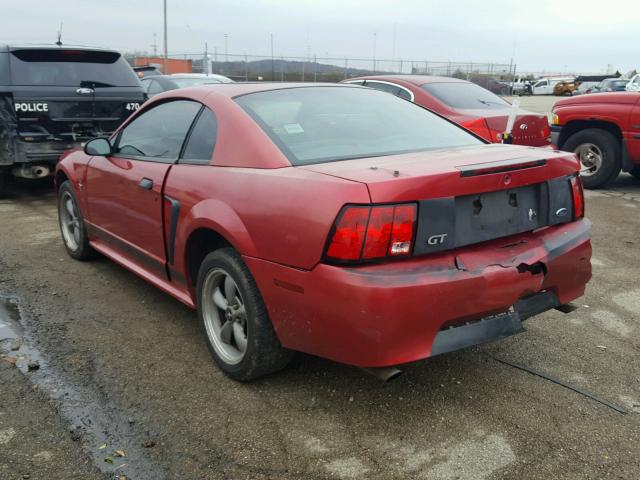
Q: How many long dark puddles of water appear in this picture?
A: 1